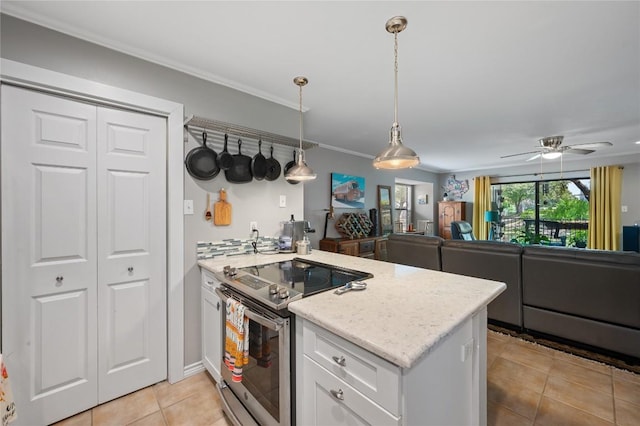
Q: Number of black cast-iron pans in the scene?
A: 6